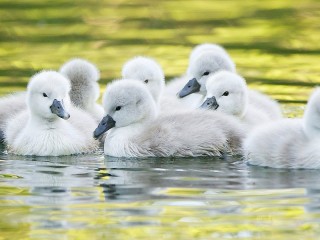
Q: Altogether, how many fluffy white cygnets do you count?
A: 7